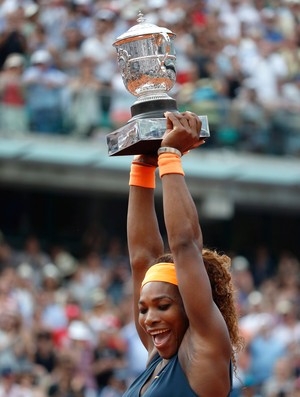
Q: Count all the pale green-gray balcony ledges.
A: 1